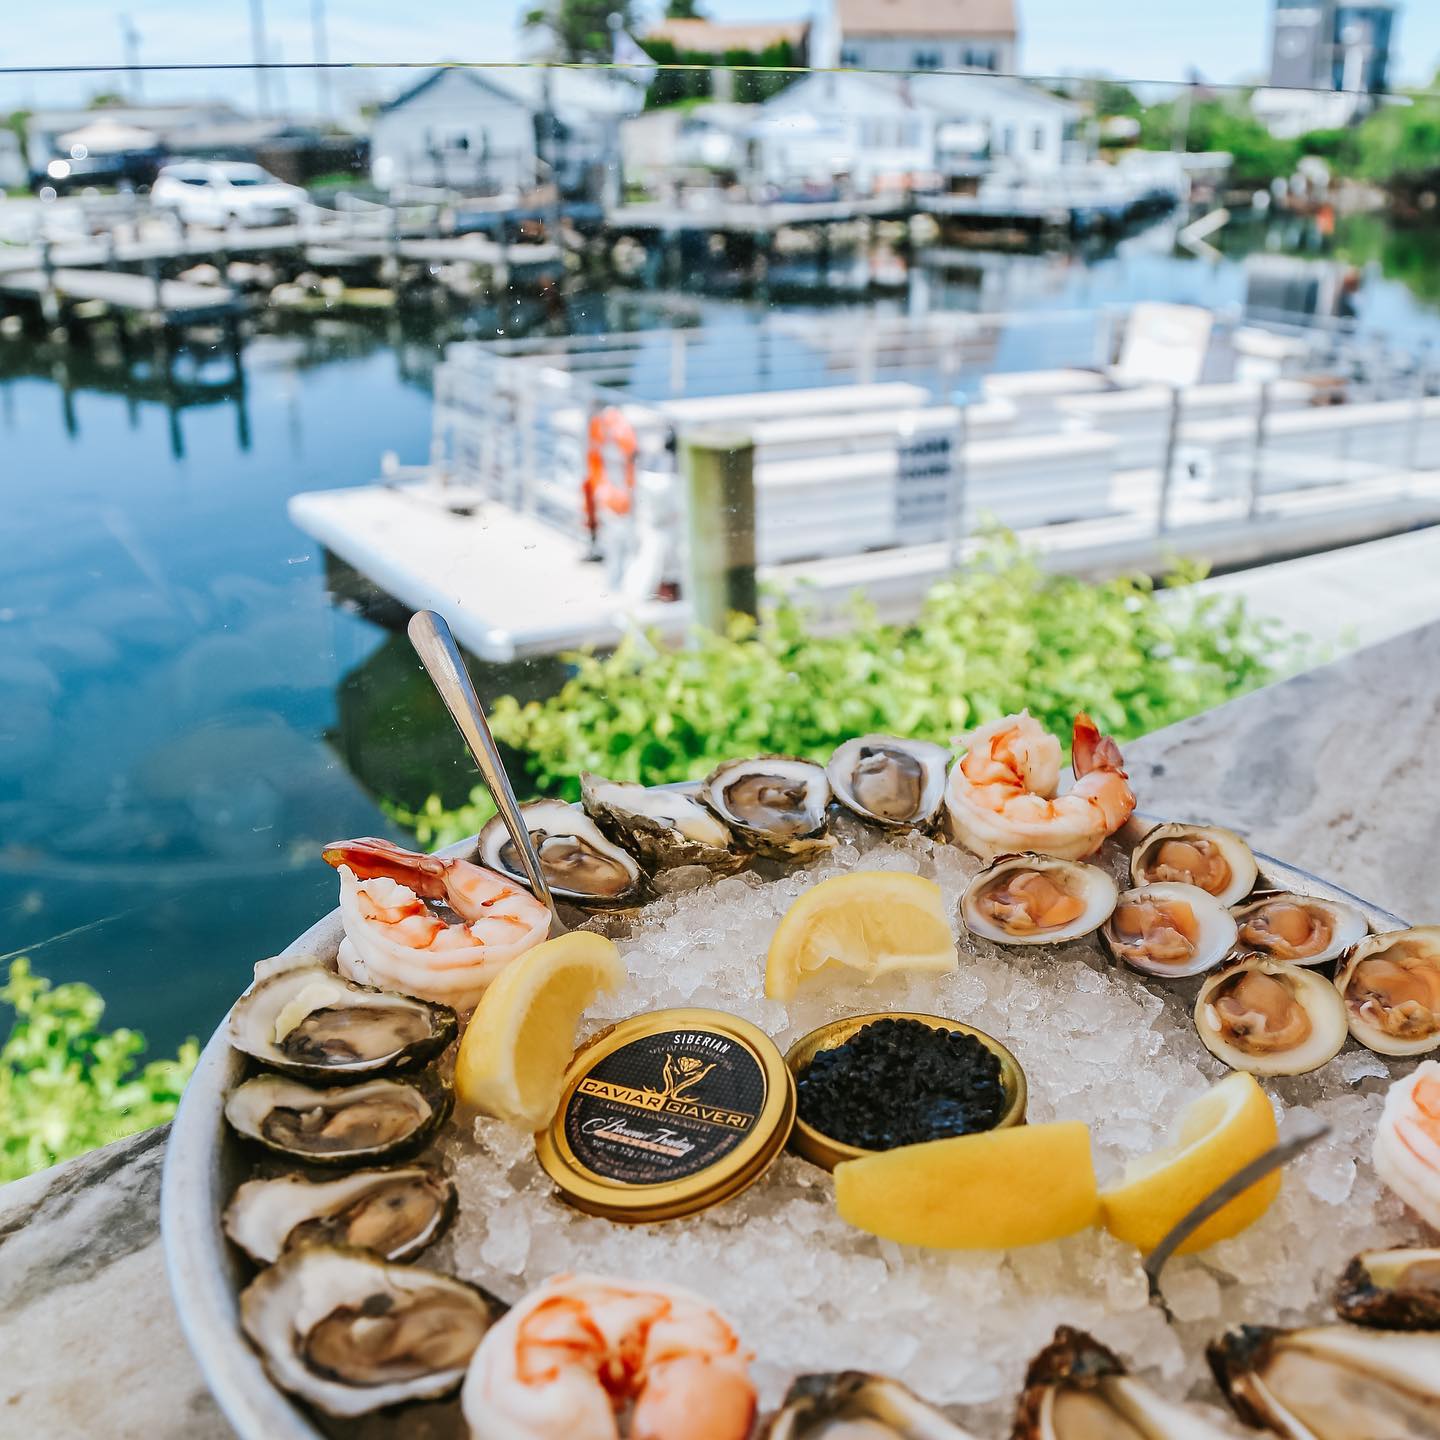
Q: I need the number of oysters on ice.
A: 12